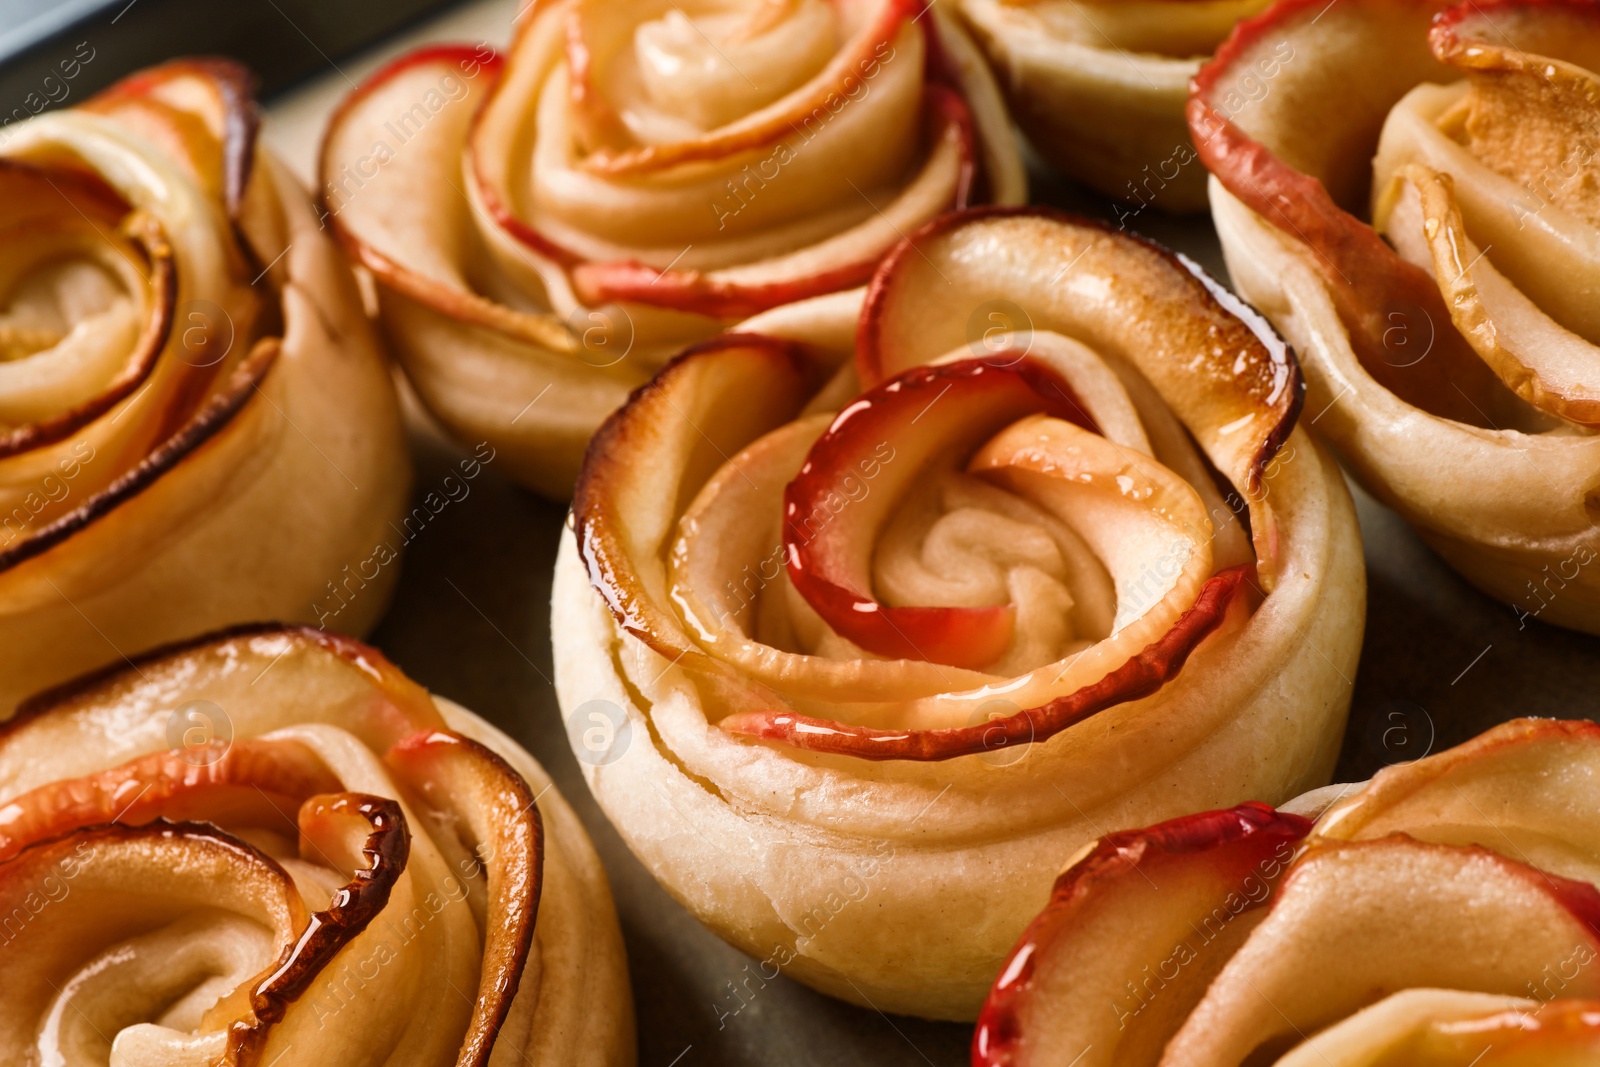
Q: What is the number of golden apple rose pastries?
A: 7